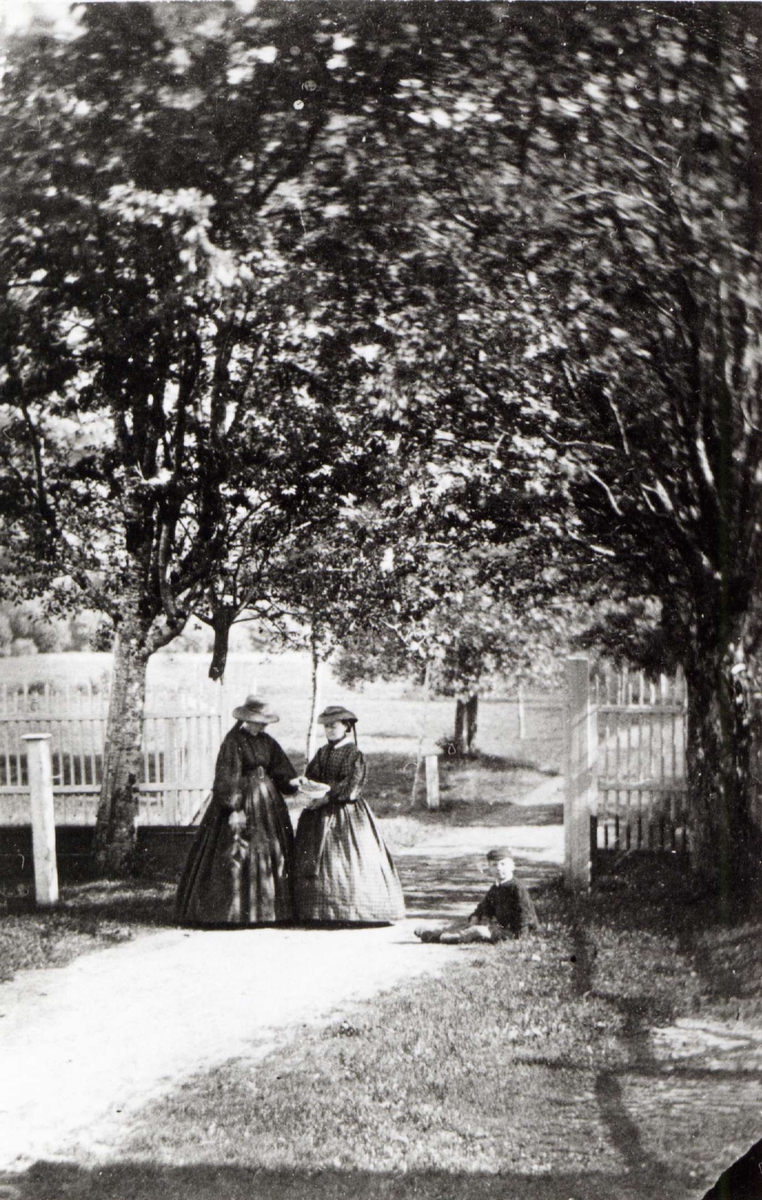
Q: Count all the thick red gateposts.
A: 0